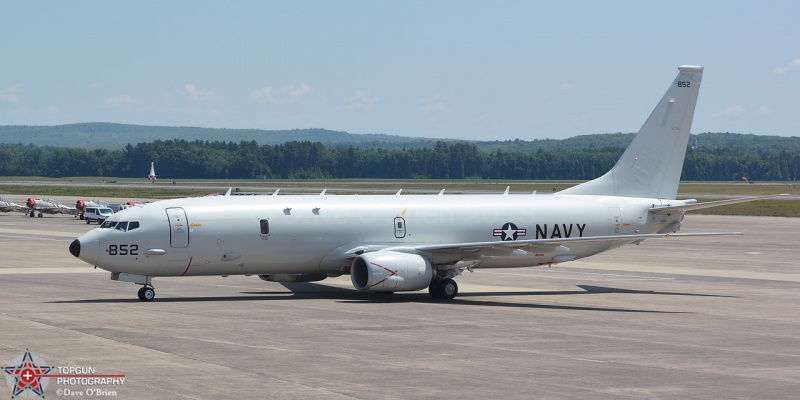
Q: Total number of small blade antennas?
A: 7